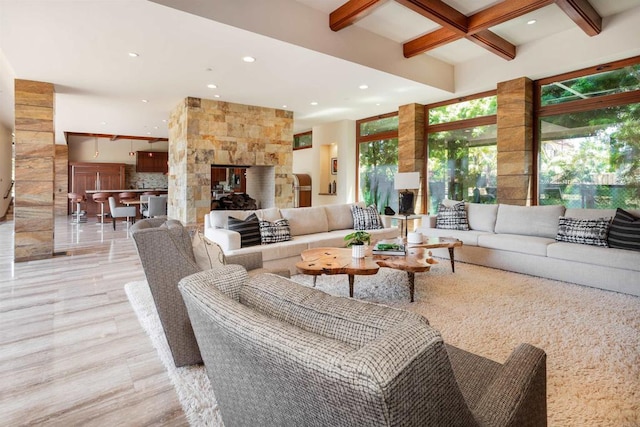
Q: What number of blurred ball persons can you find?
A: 0